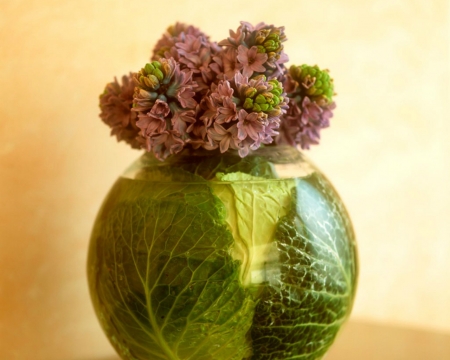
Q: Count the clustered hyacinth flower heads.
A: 6